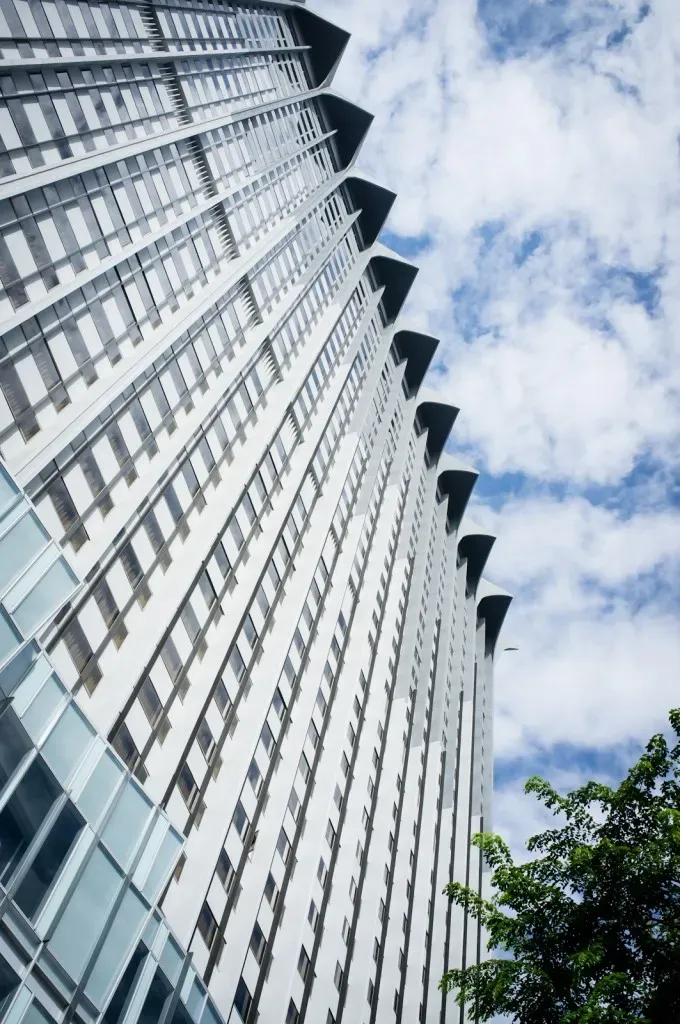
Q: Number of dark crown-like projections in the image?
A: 9